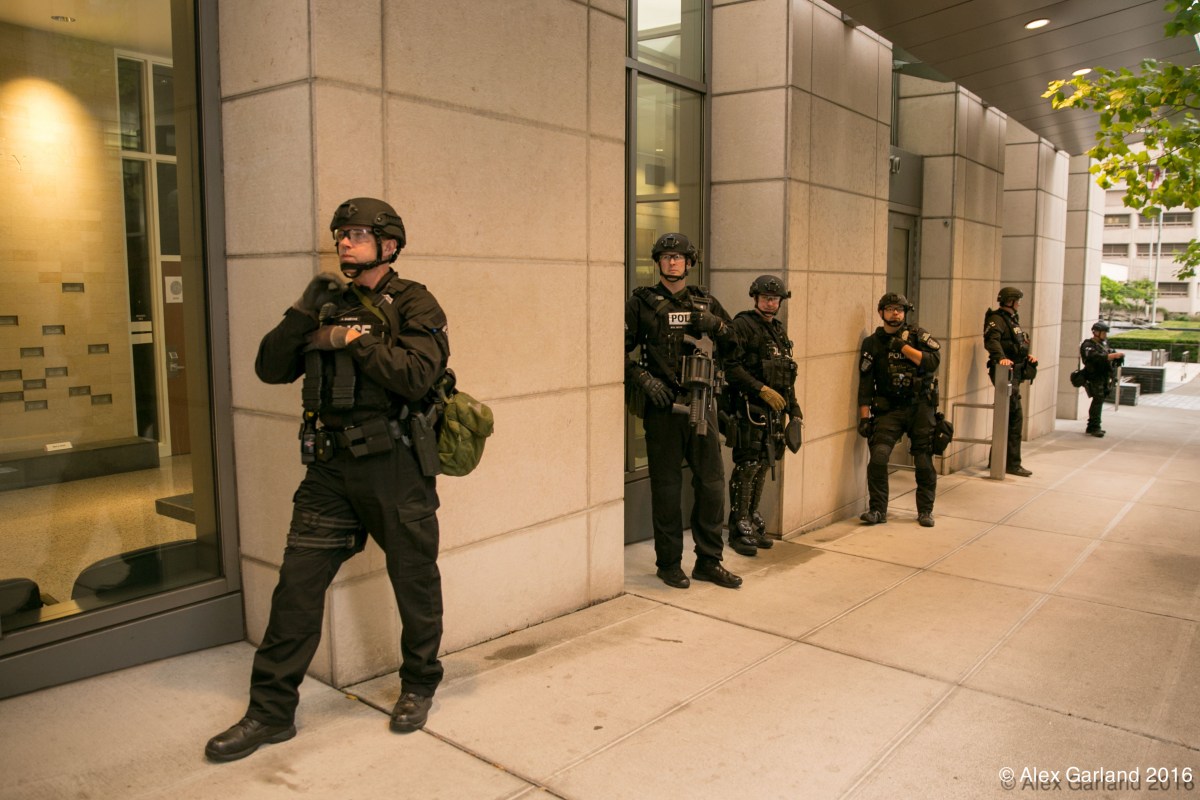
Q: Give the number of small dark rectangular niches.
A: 12